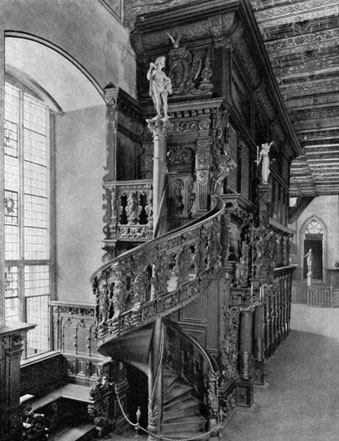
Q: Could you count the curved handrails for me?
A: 2